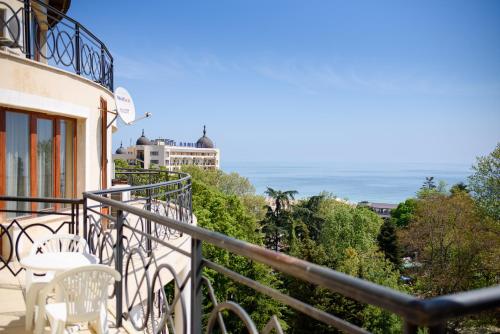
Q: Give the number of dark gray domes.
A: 3